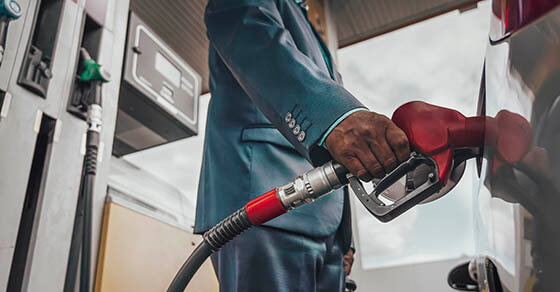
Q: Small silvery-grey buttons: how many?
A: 4